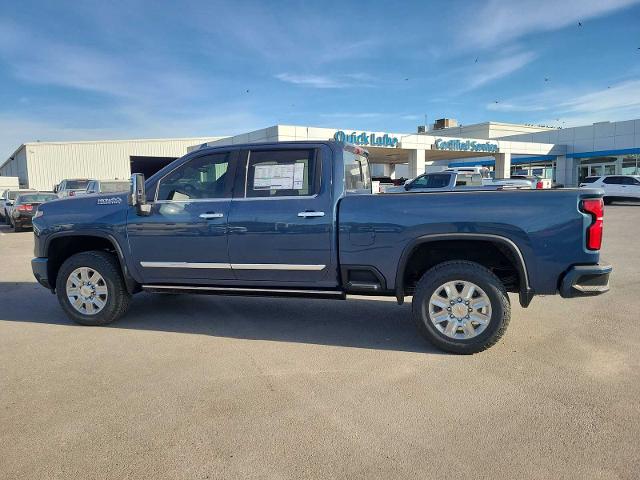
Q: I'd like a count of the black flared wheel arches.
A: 2